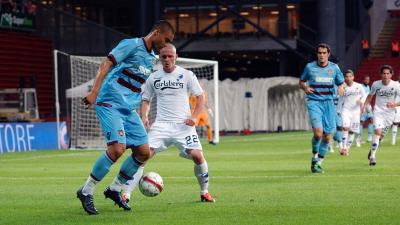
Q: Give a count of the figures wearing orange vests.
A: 2